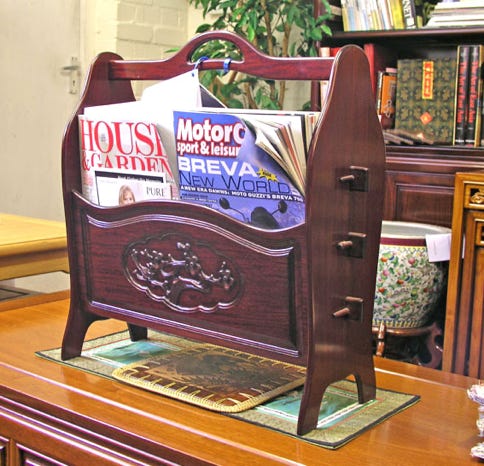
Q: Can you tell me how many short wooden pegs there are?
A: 3